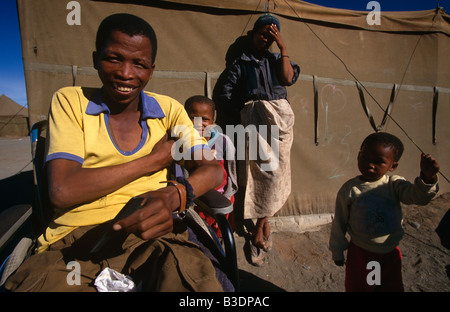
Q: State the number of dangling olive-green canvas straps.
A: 6